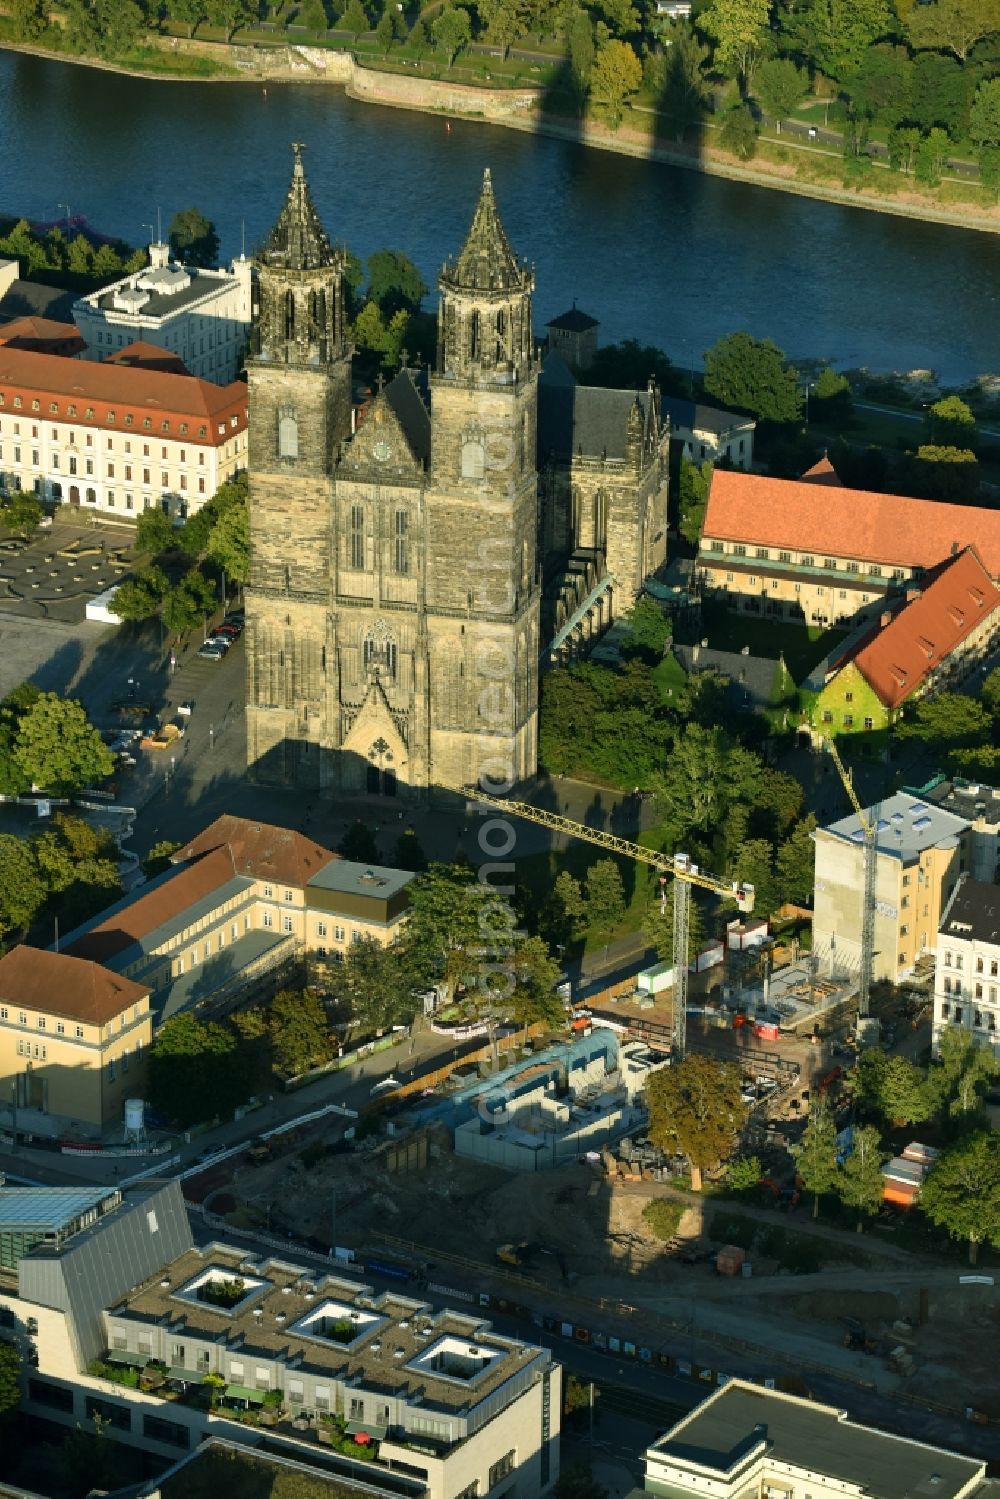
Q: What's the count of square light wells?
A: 3